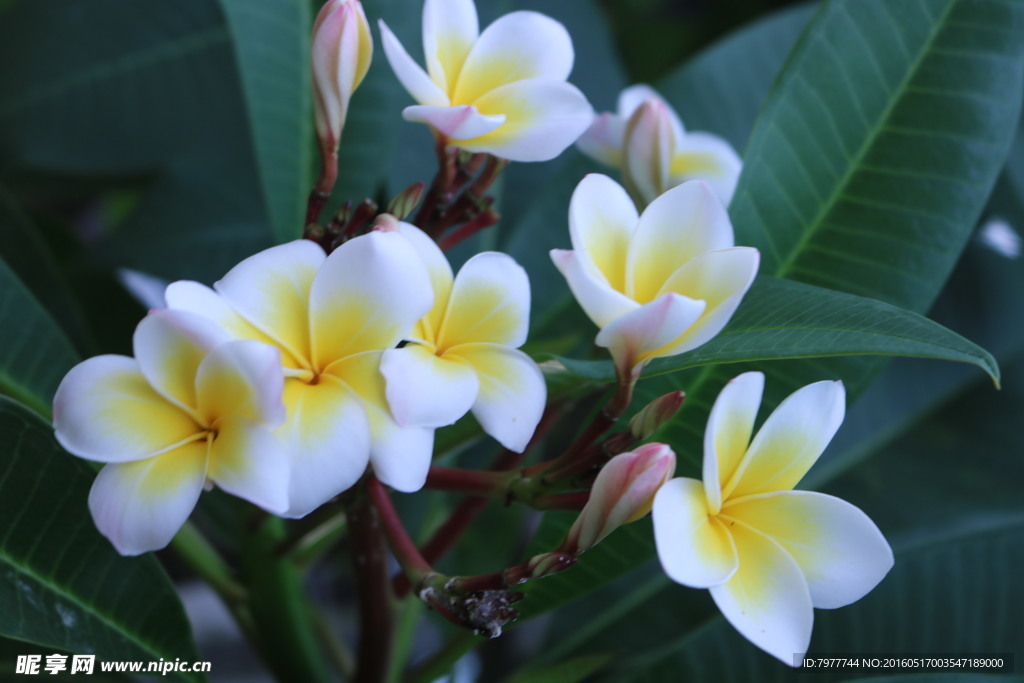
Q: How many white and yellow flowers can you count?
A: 7